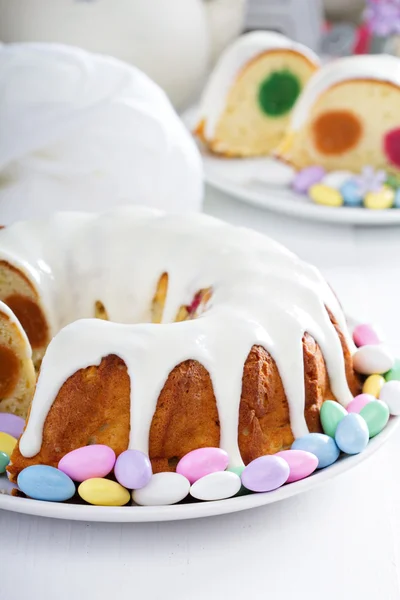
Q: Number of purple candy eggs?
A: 4